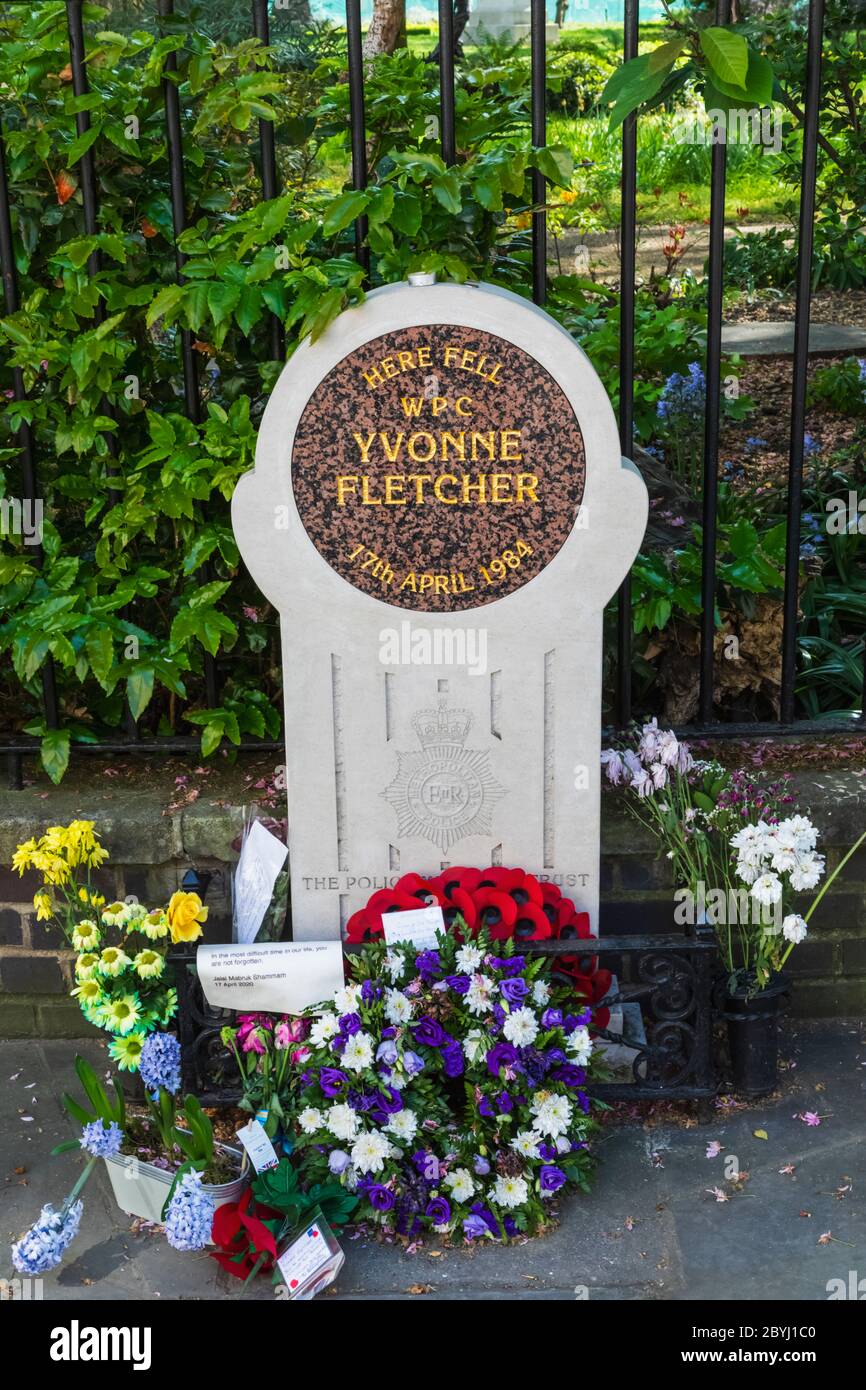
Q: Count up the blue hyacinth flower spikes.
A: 4